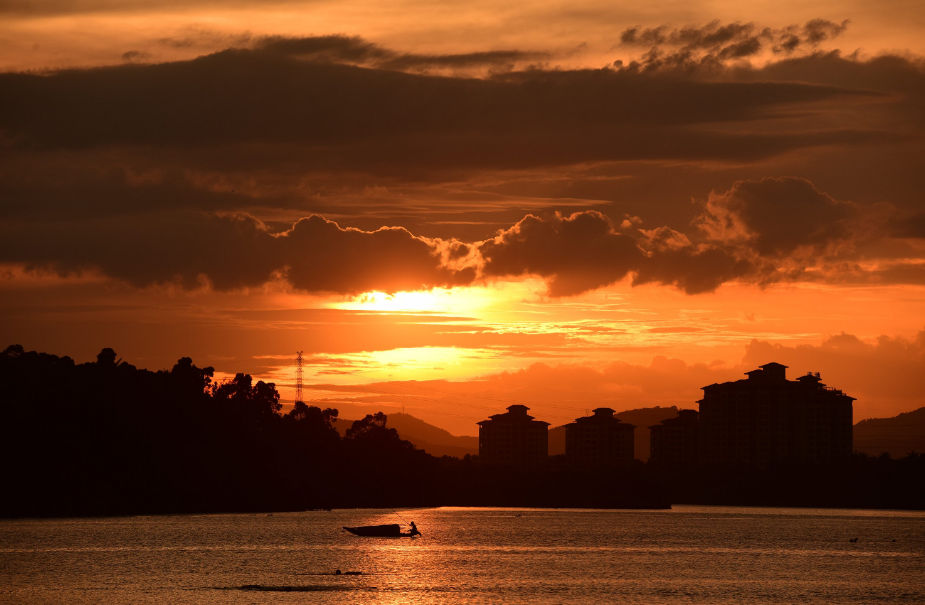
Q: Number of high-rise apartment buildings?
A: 4